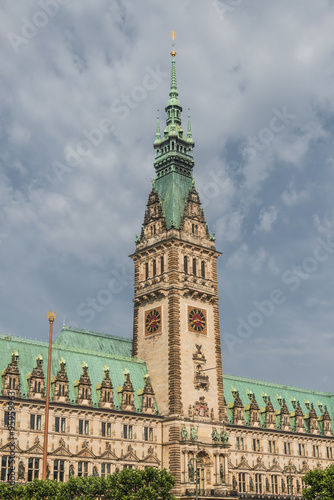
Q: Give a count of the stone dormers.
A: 14